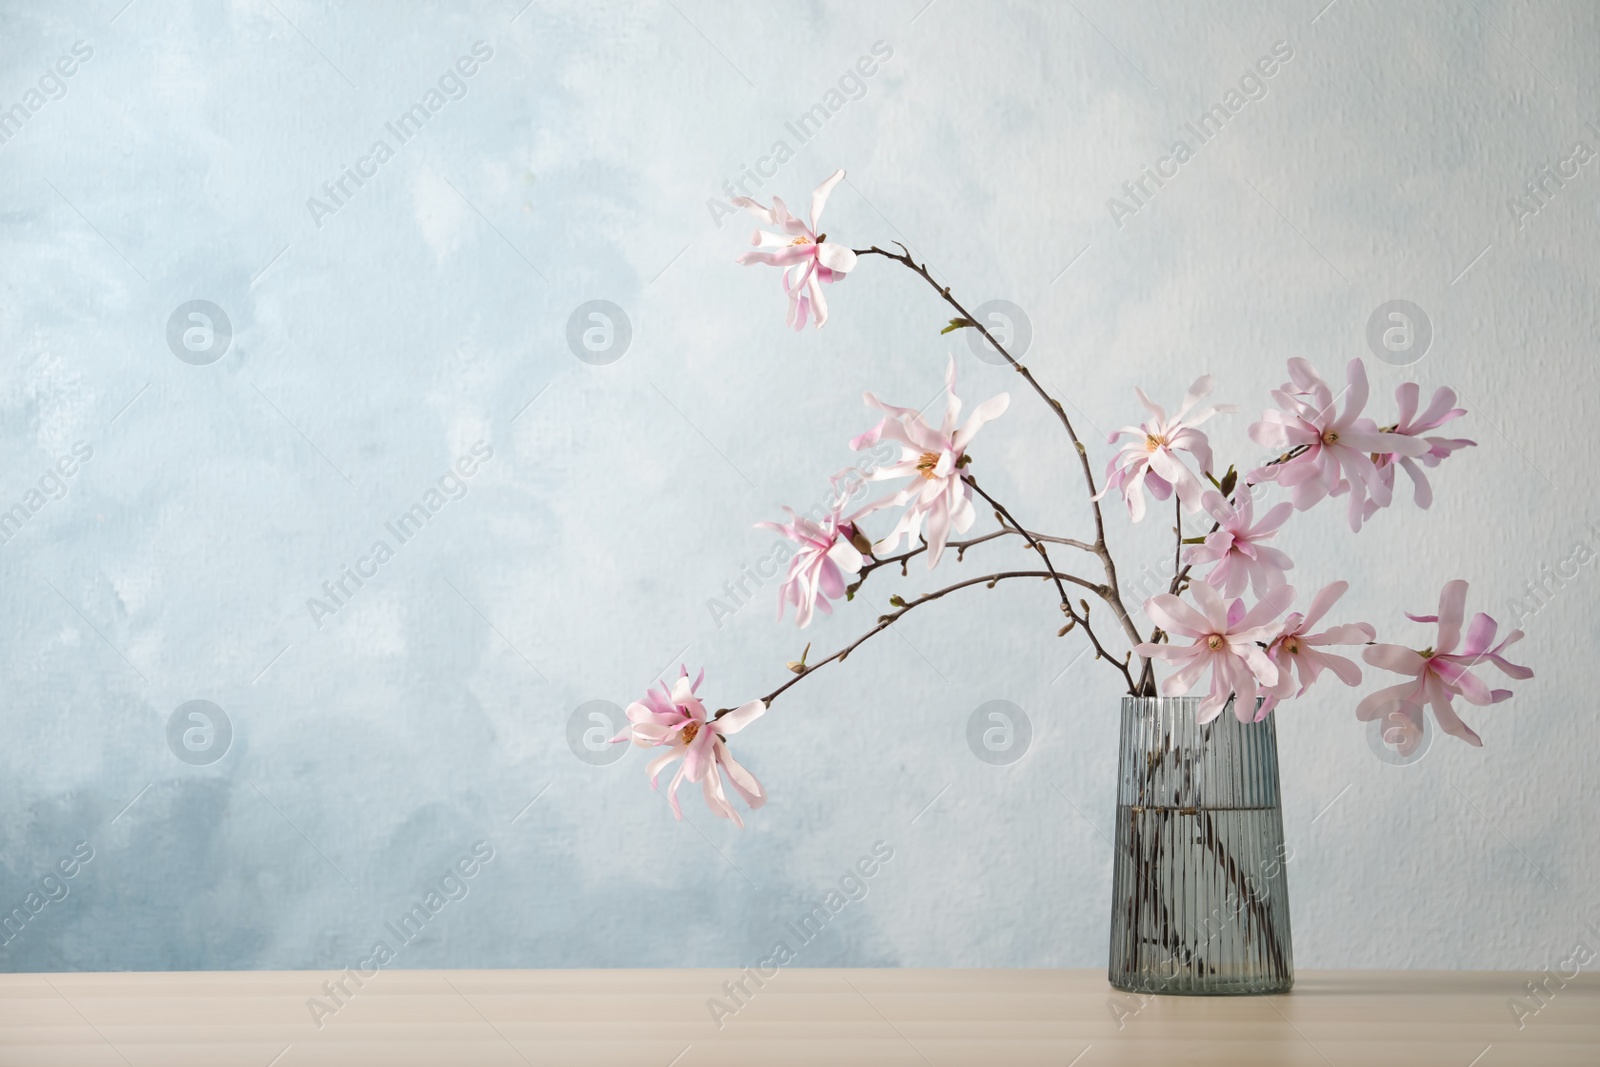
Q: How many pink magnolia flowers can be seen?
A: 11